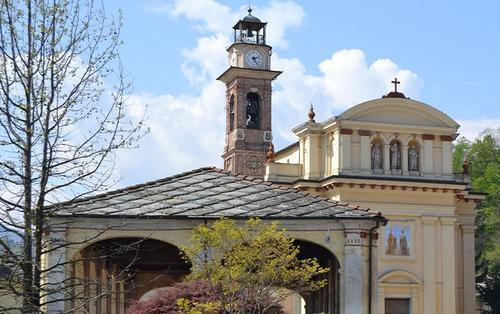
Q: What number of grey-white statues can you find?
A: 3